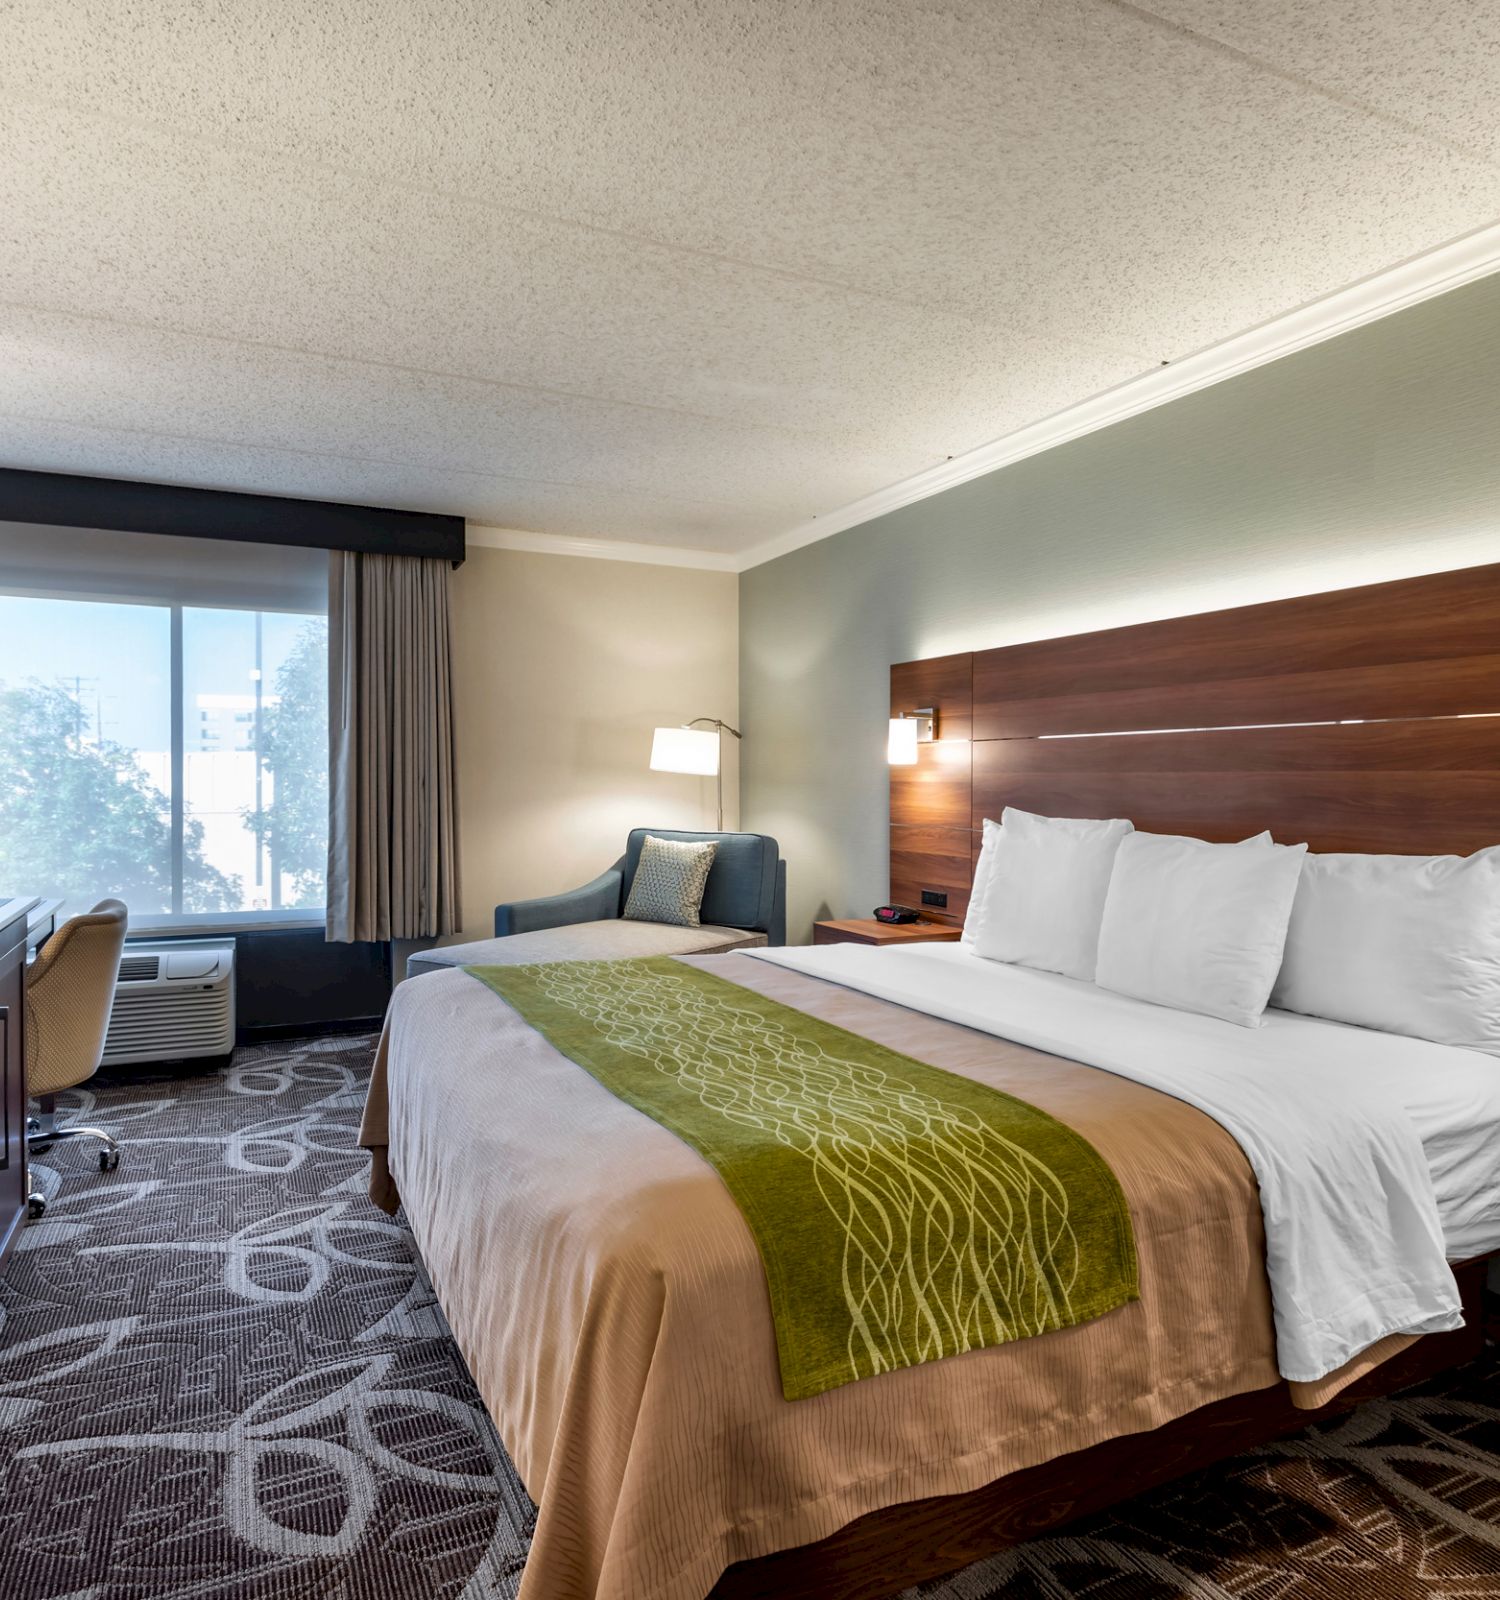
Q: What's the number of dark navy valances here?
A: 1